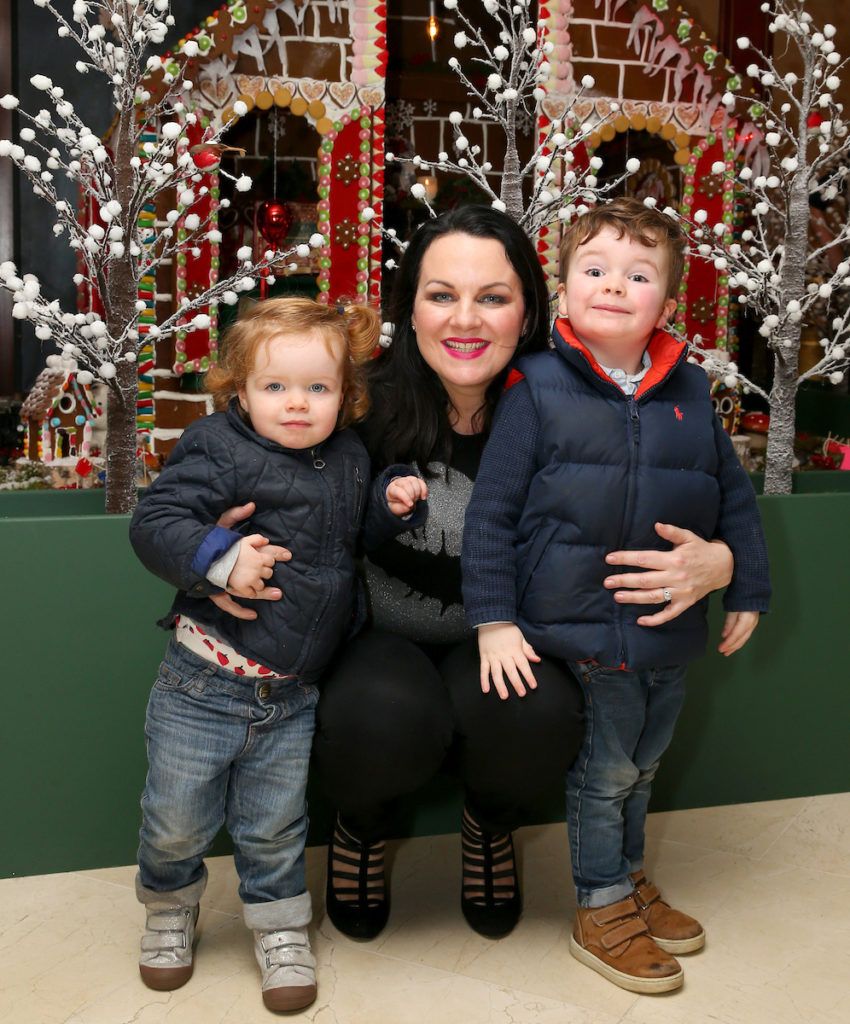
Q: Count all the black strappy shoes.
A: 2